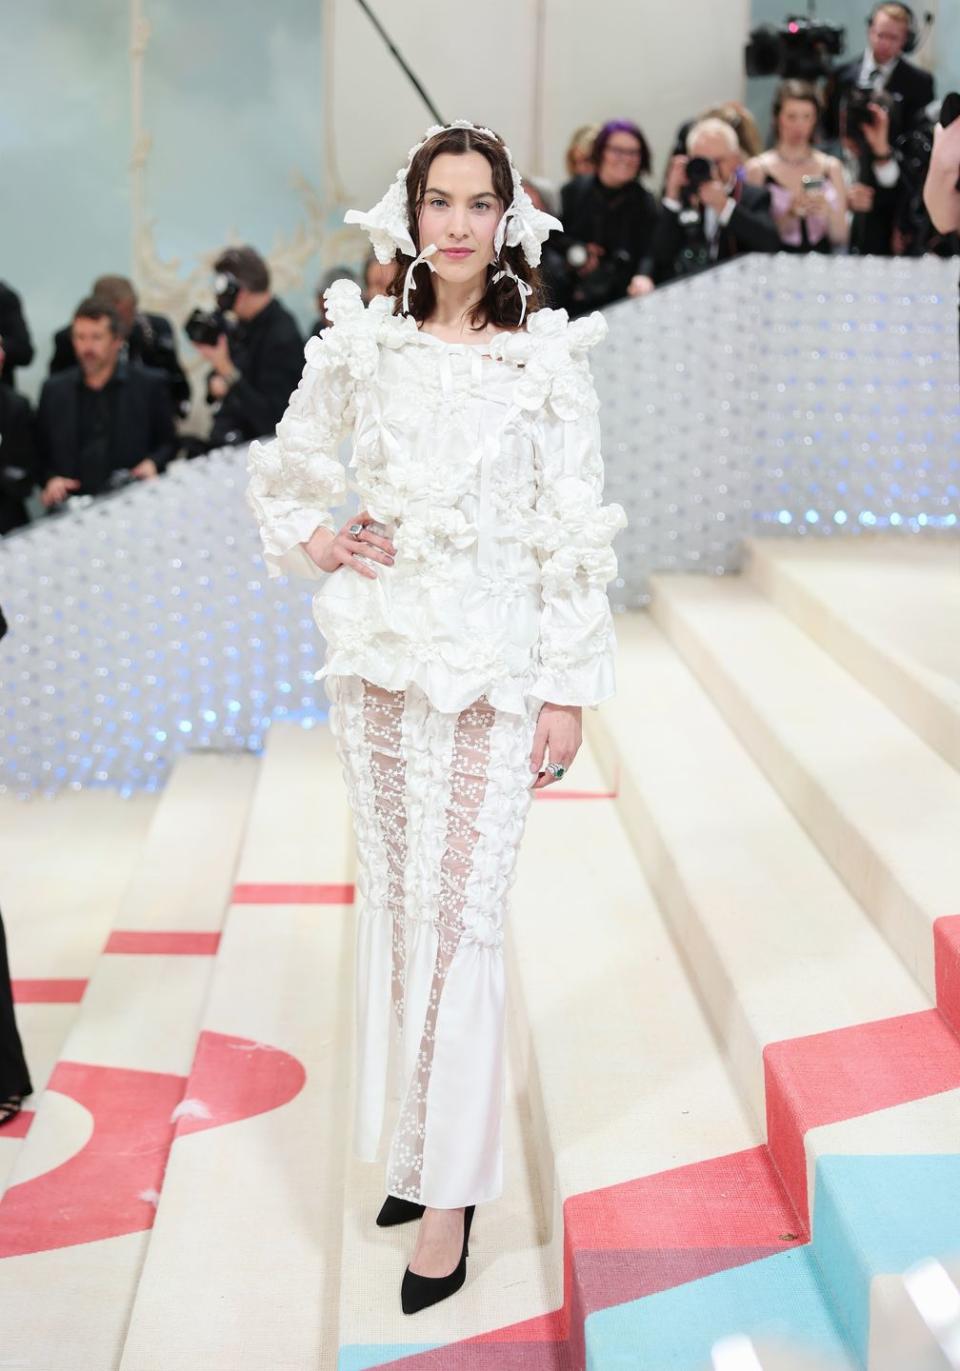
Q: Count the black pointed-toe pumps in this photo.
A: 2